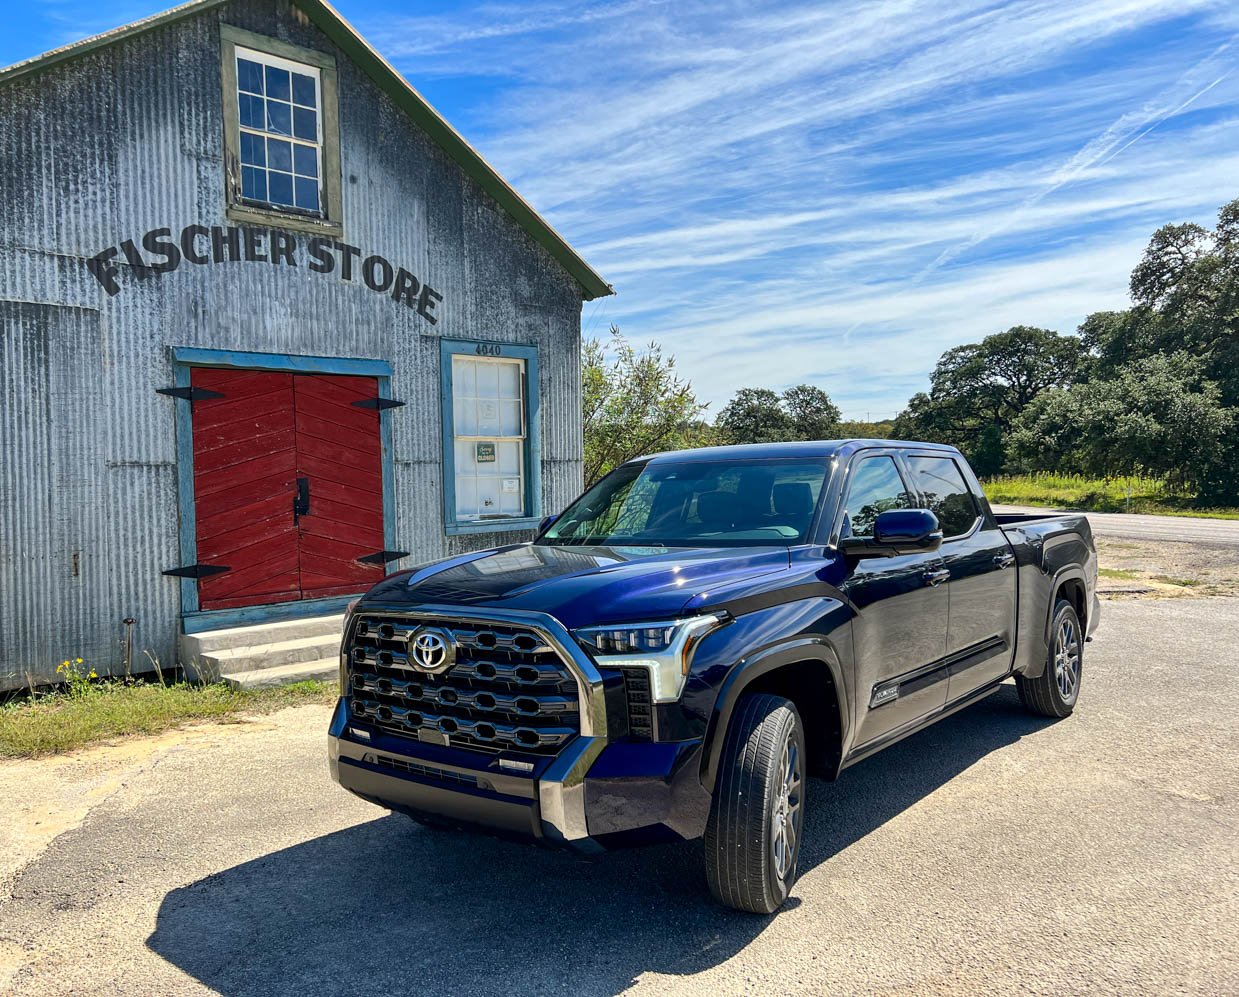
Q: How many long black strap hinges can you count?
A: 4